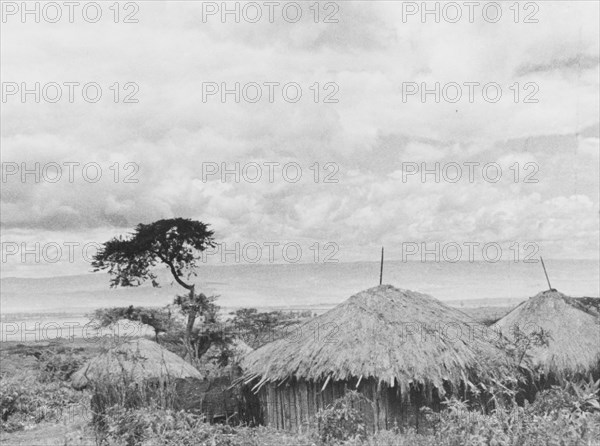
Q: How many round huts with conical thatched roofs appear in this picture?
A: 3